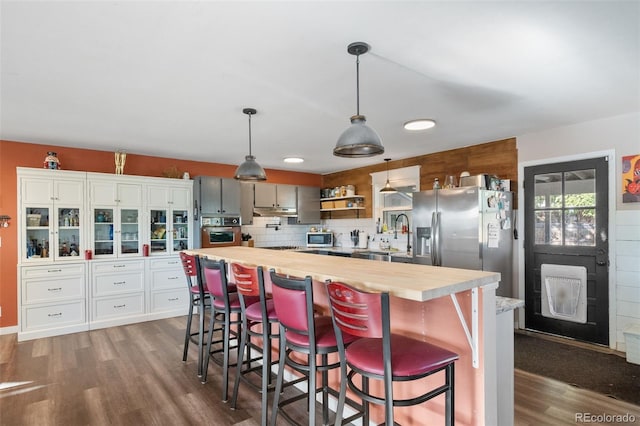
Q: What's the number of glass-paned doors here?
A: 7